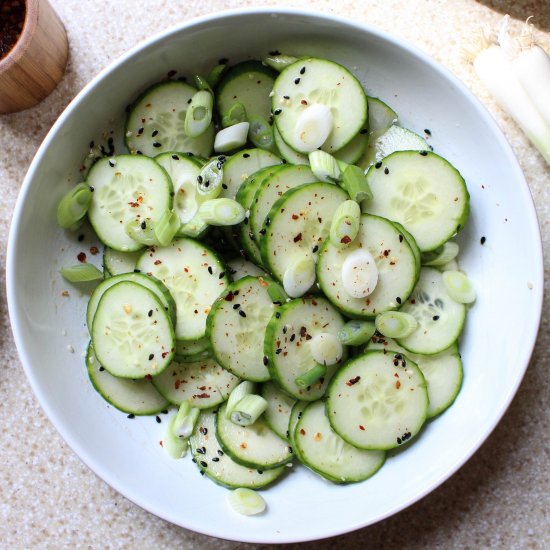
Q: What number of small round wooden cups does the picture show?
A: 1